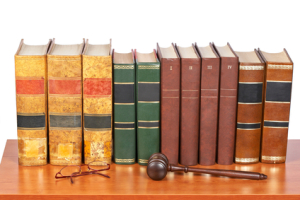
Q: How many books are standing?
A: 11